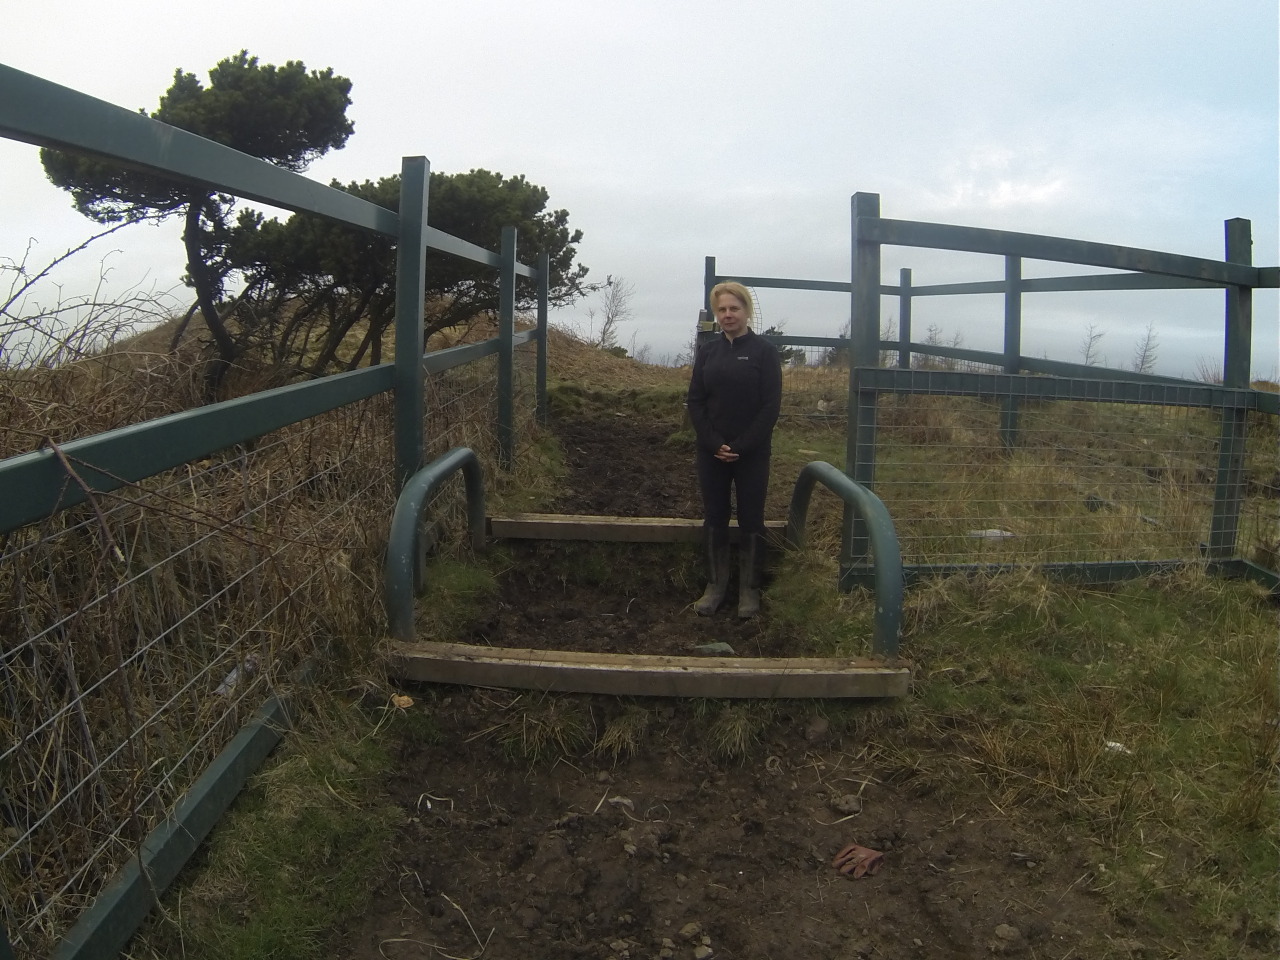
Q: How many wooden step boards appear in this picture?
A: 2